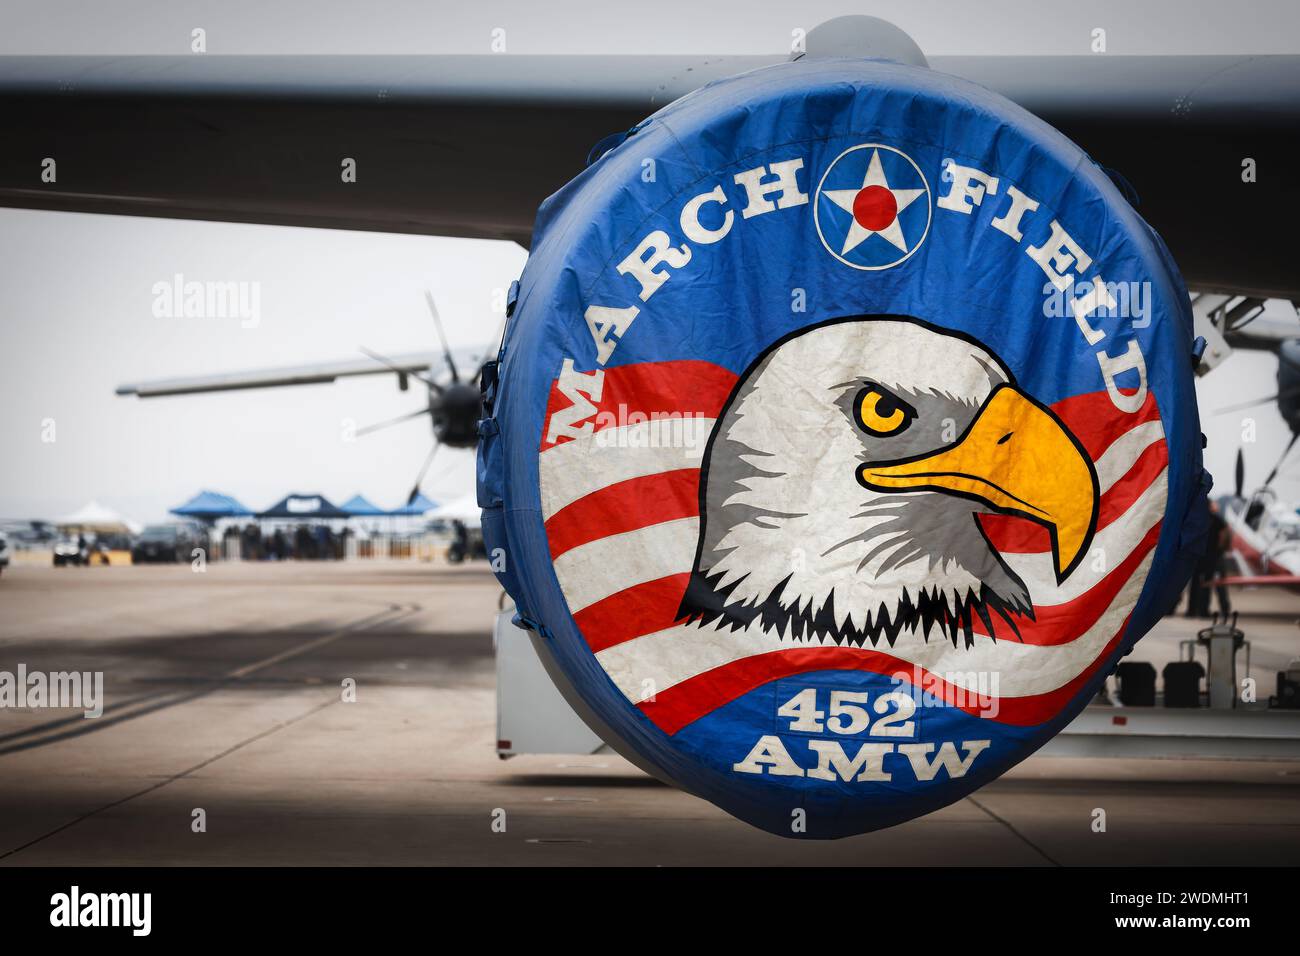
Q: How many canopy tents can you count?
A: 6